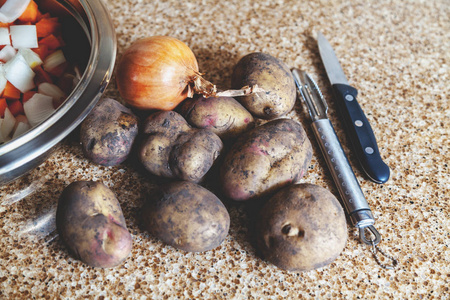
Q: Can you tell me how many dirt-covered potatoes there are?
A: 8